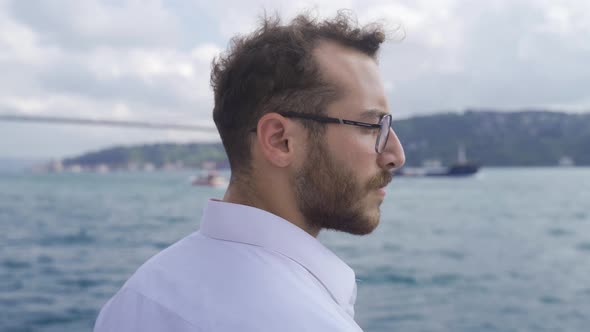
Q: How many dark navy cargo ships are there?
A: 1